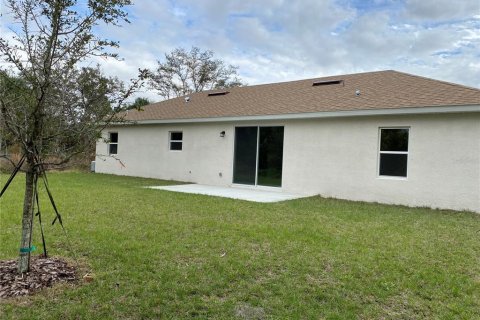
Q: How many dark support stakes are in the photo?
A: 3